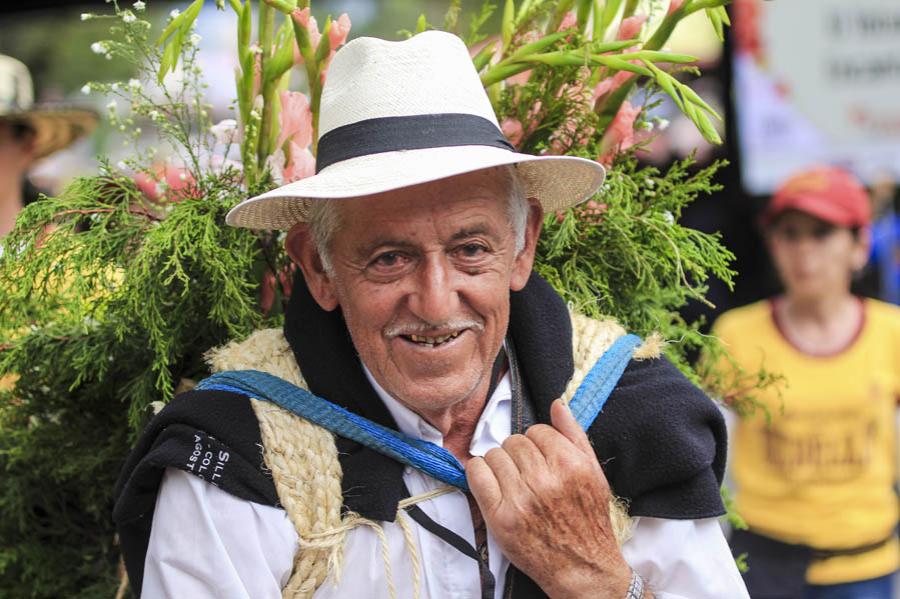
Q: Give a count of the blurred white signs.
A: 1